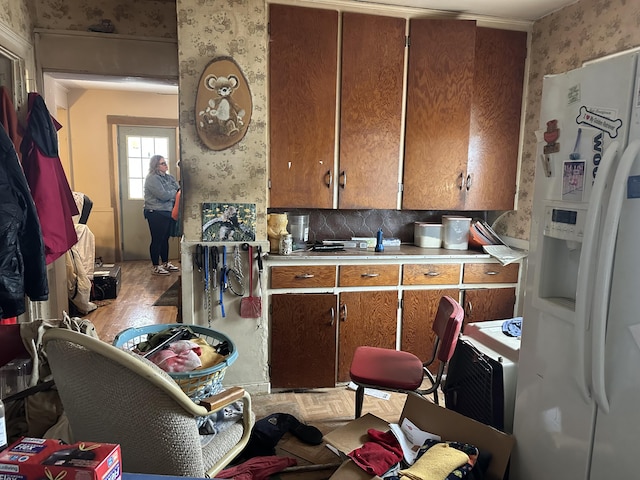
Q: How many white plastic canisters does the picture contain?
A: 2